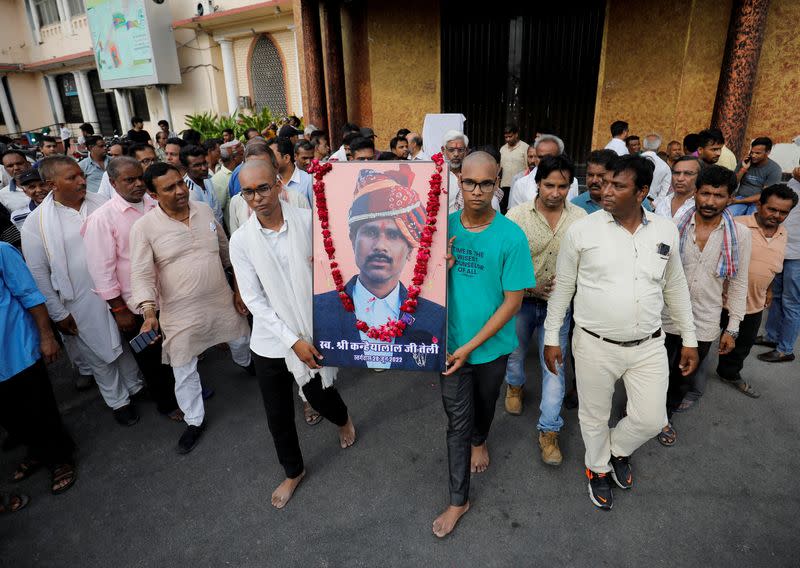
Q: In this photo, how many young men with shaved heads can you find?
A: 2